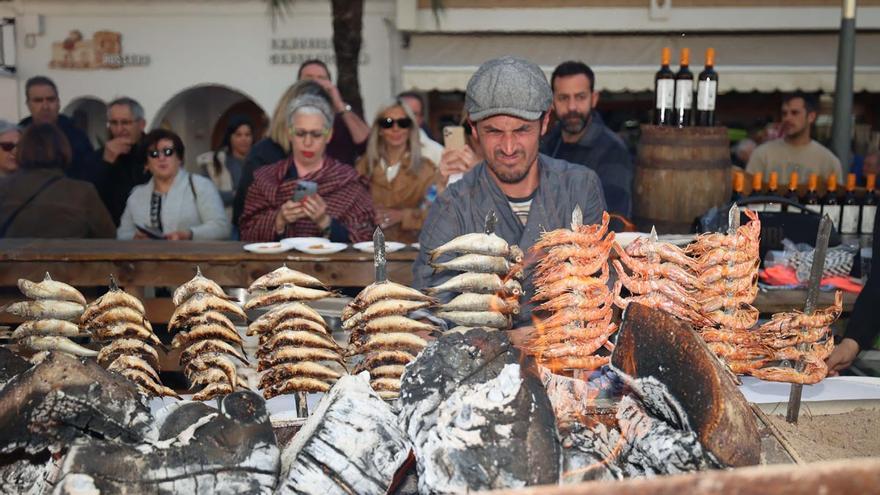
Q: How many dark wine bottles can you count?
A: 11